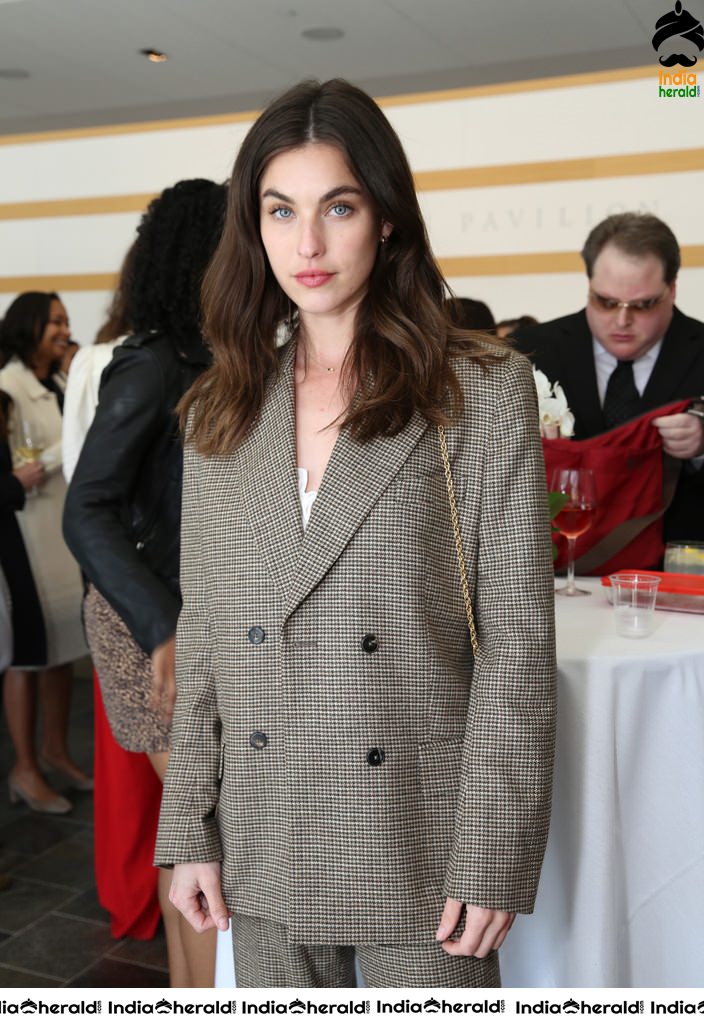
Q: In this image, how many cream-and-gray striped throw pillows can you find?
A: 0